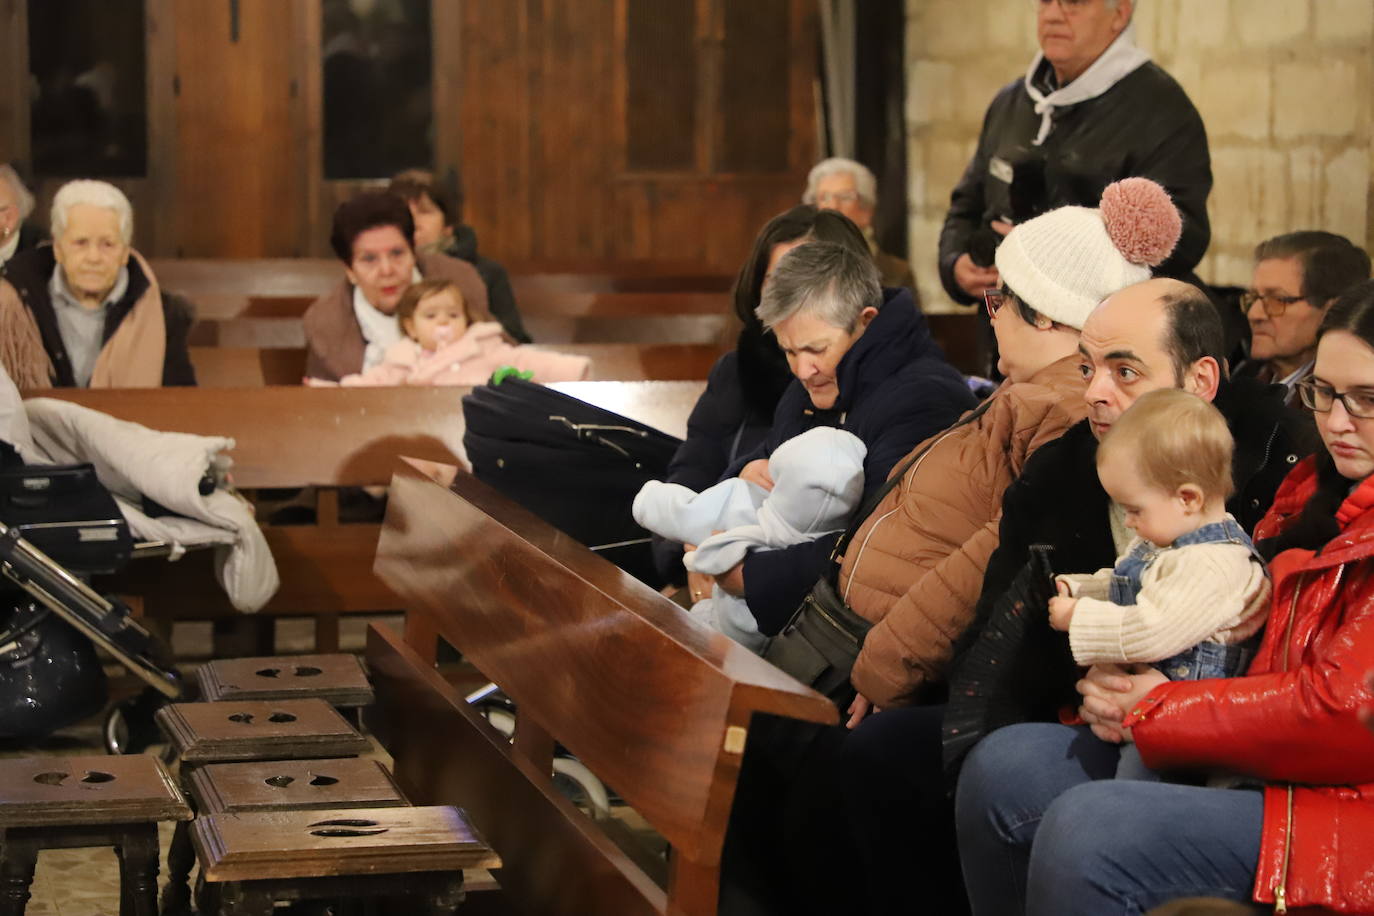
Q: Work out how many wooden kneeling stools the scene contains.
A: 5